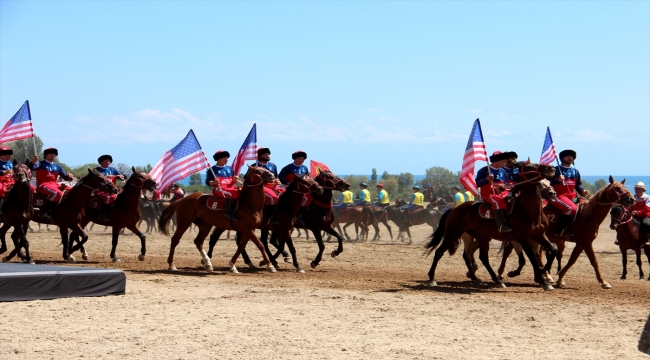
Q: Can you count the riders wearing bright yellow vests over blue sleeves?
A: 6